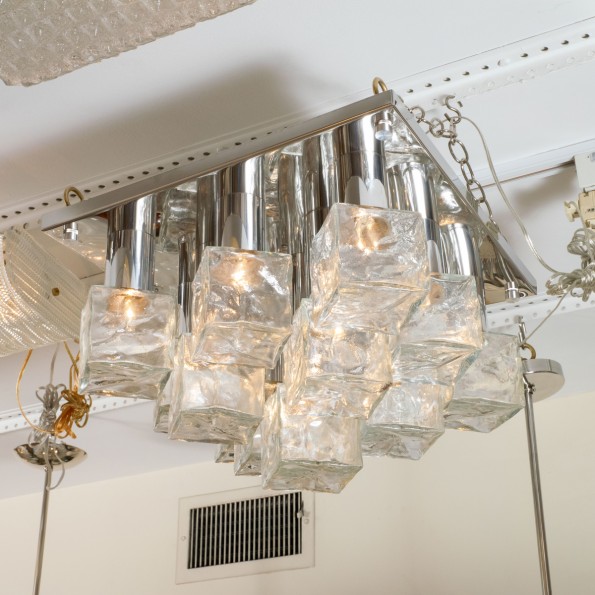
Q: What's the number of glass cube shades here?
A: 12